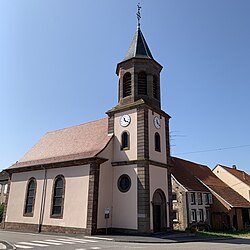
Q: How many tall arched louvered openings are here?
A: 3